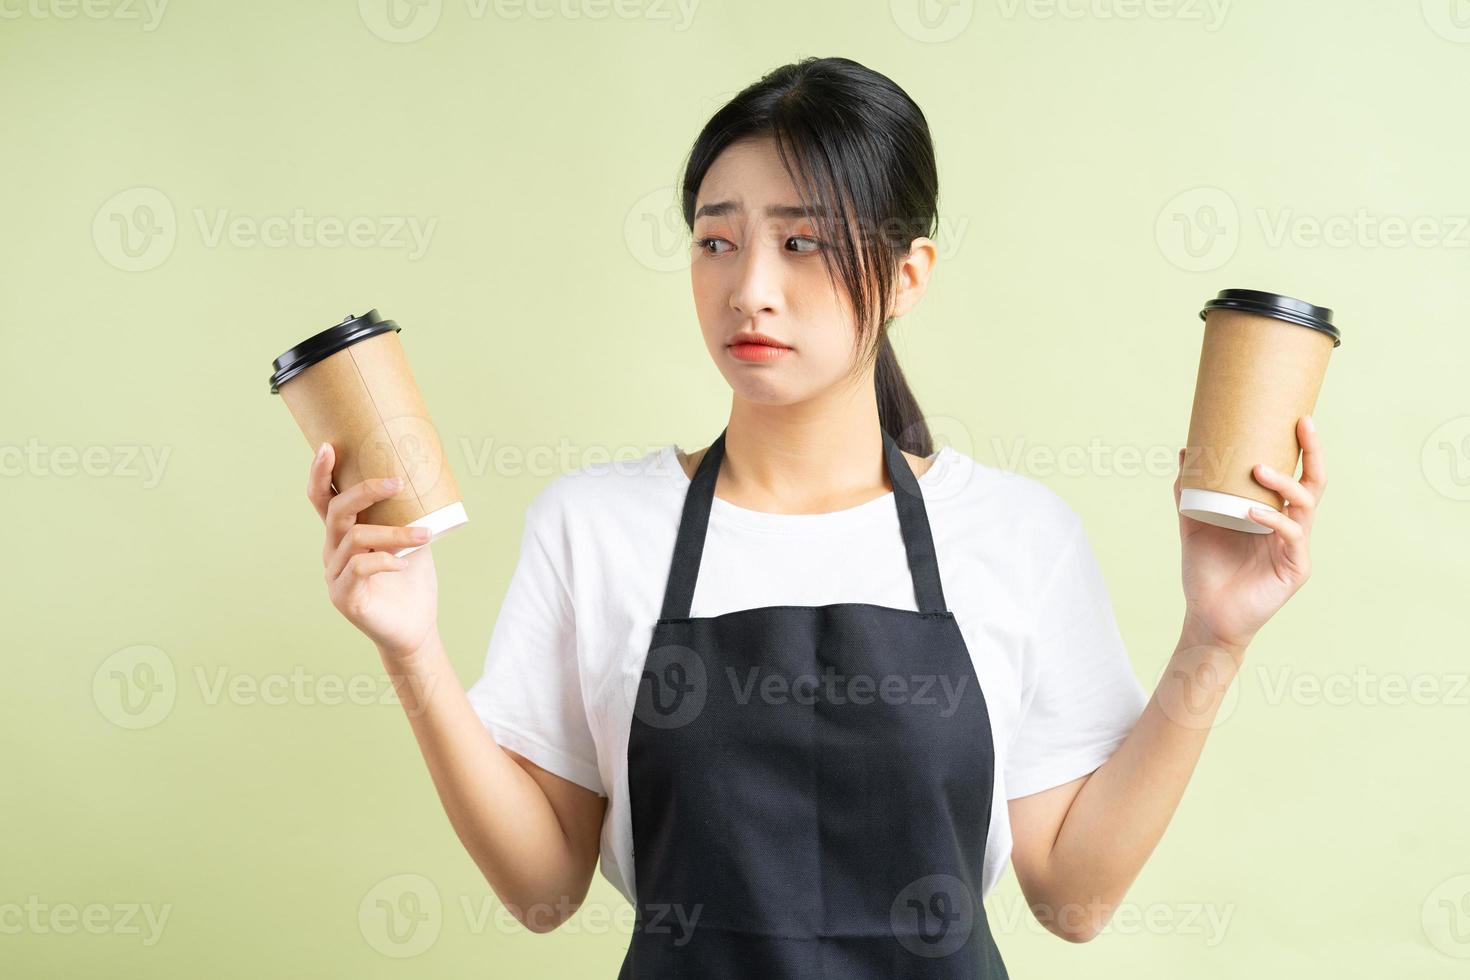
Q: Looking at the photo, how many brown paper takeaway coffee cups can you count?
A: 2